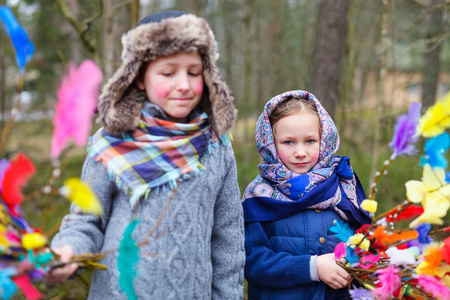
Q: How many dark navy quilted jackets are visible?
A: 1